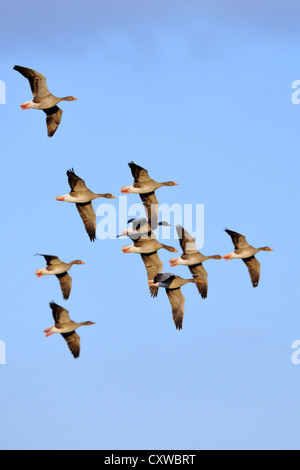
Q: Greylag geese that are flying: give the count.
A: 10